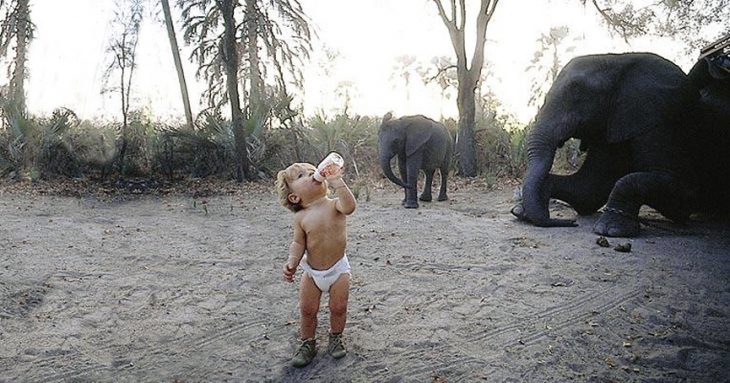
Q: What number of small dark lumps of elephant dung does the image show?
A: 2